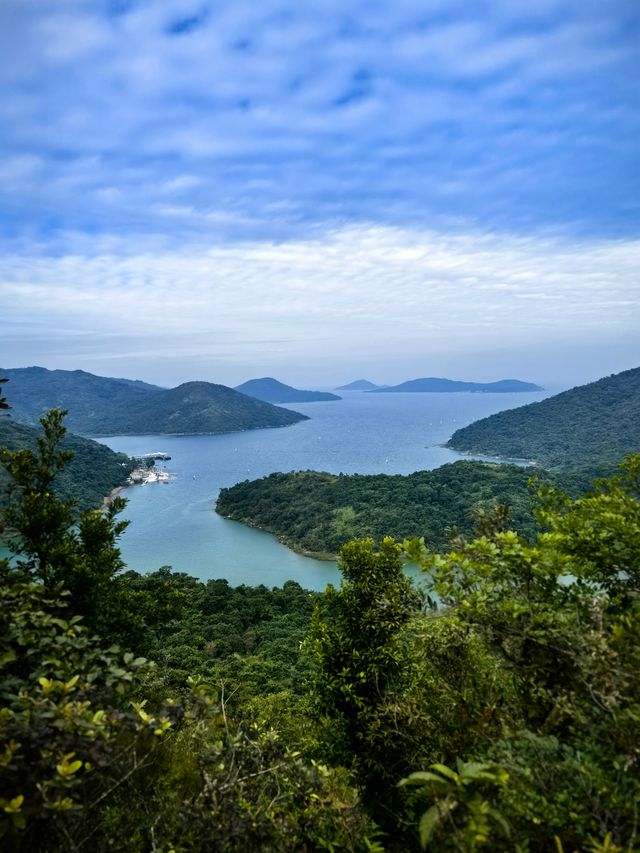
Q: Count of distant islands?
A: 3